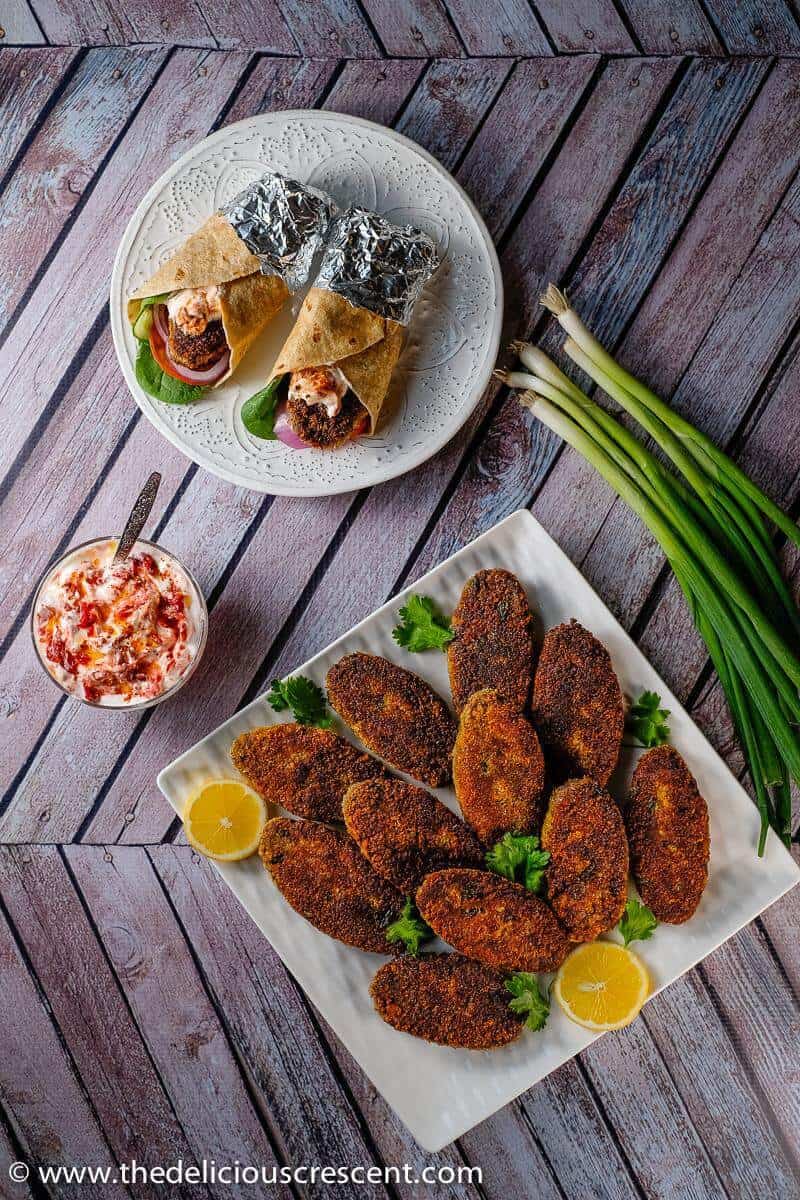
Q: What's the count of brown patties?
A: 11